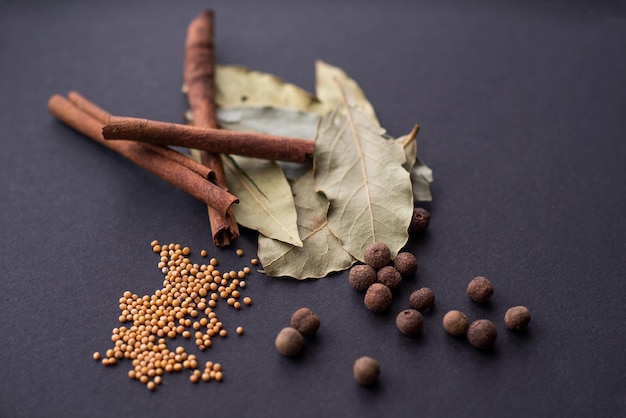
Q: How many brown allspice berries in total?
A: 15